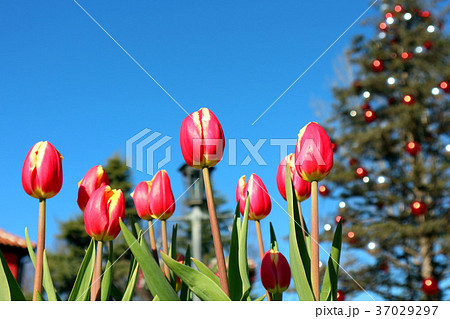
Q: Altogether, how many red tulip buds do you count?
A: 10